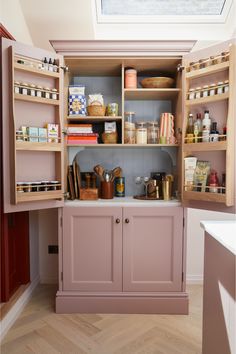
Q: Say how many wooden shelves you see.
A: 11